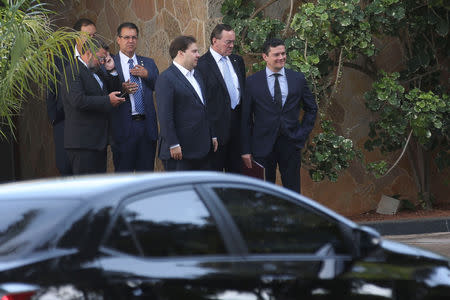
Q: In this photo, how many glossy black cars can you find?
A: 1